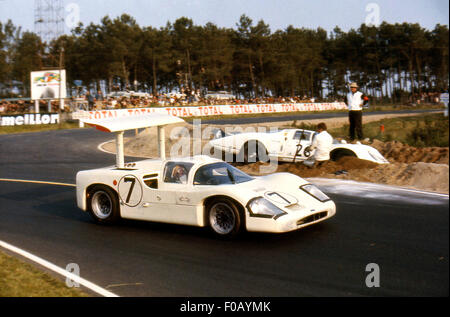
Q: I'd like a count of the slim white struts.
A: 2